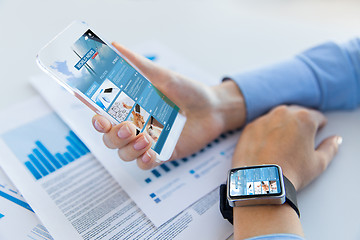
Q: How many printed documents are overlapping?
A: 3